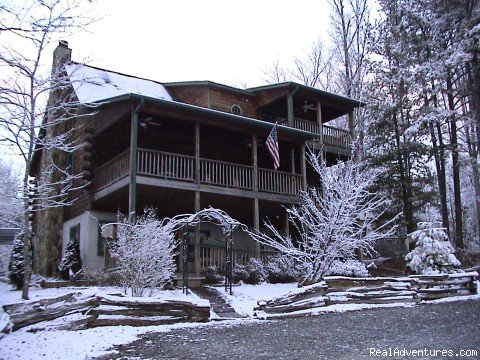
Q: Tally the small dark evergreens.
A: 2